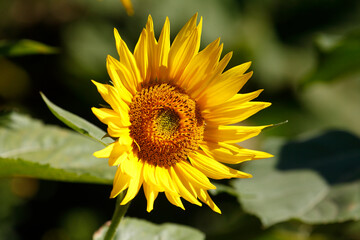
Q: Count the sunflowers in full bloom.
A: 1